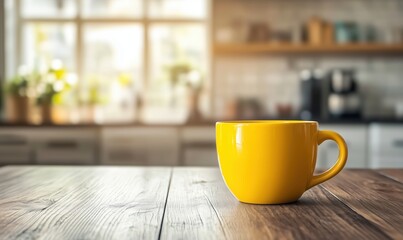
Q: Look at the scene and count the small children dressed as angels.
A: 0